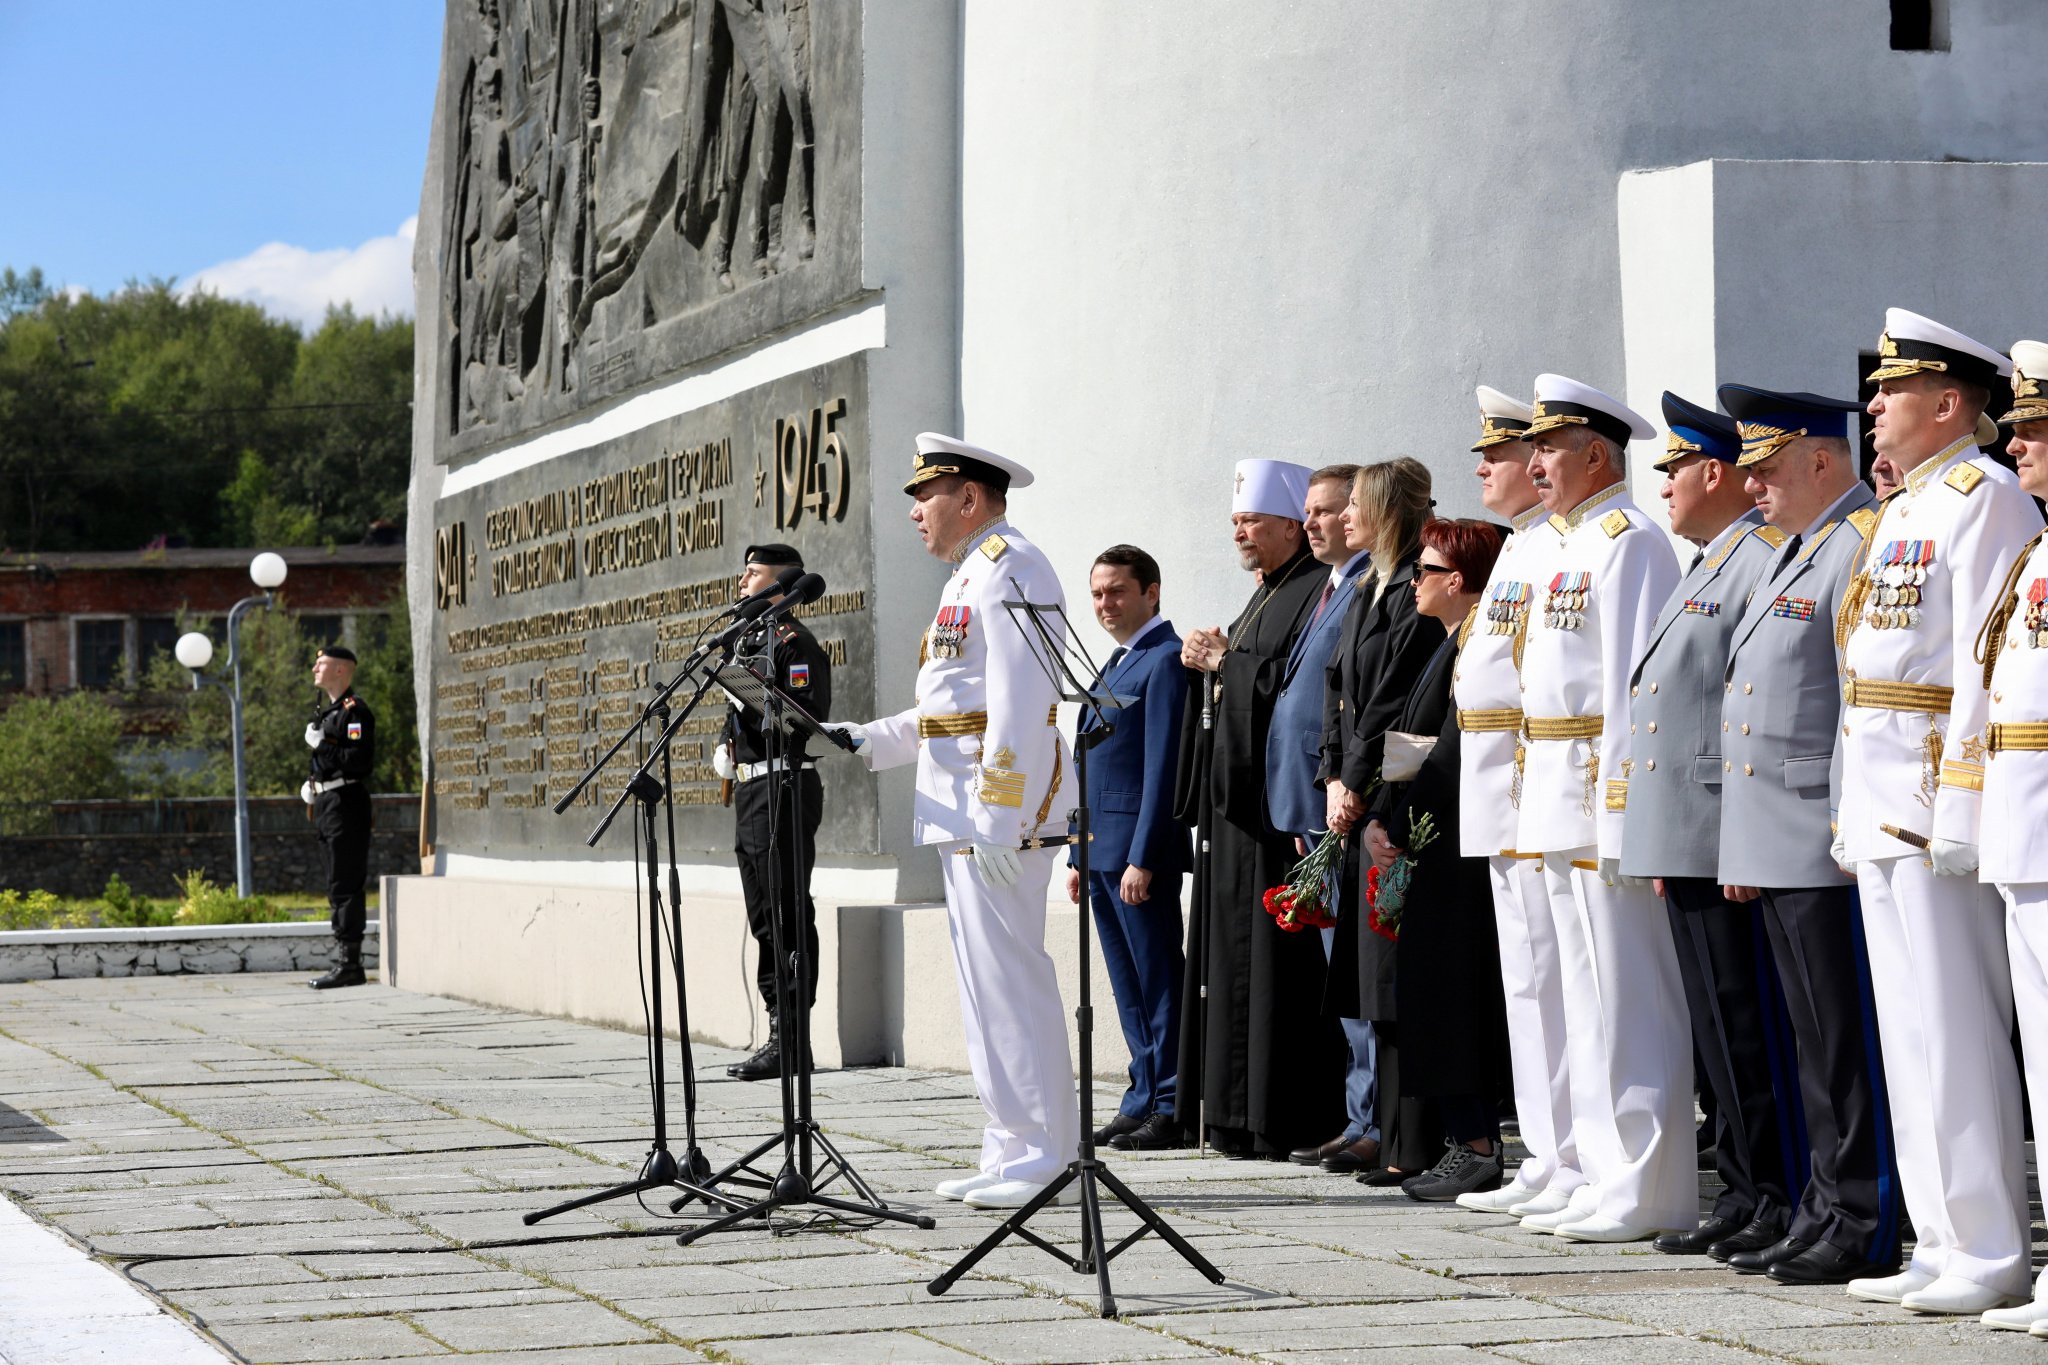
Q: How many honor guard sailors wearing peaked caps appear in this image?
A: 0